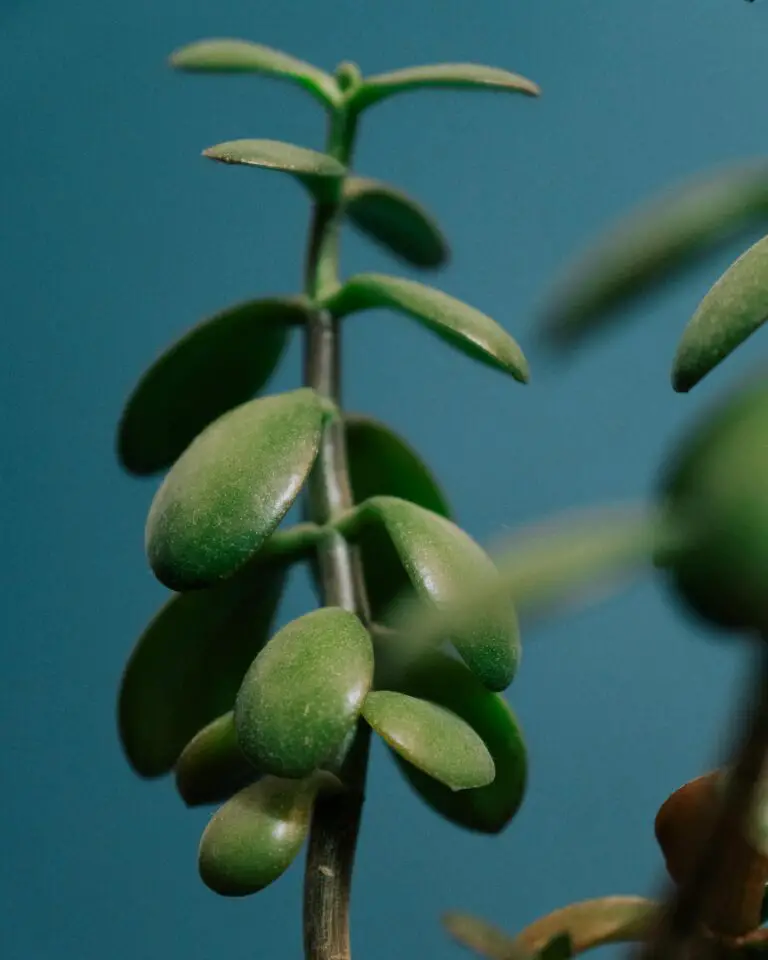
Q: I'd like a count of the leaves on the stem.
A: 15